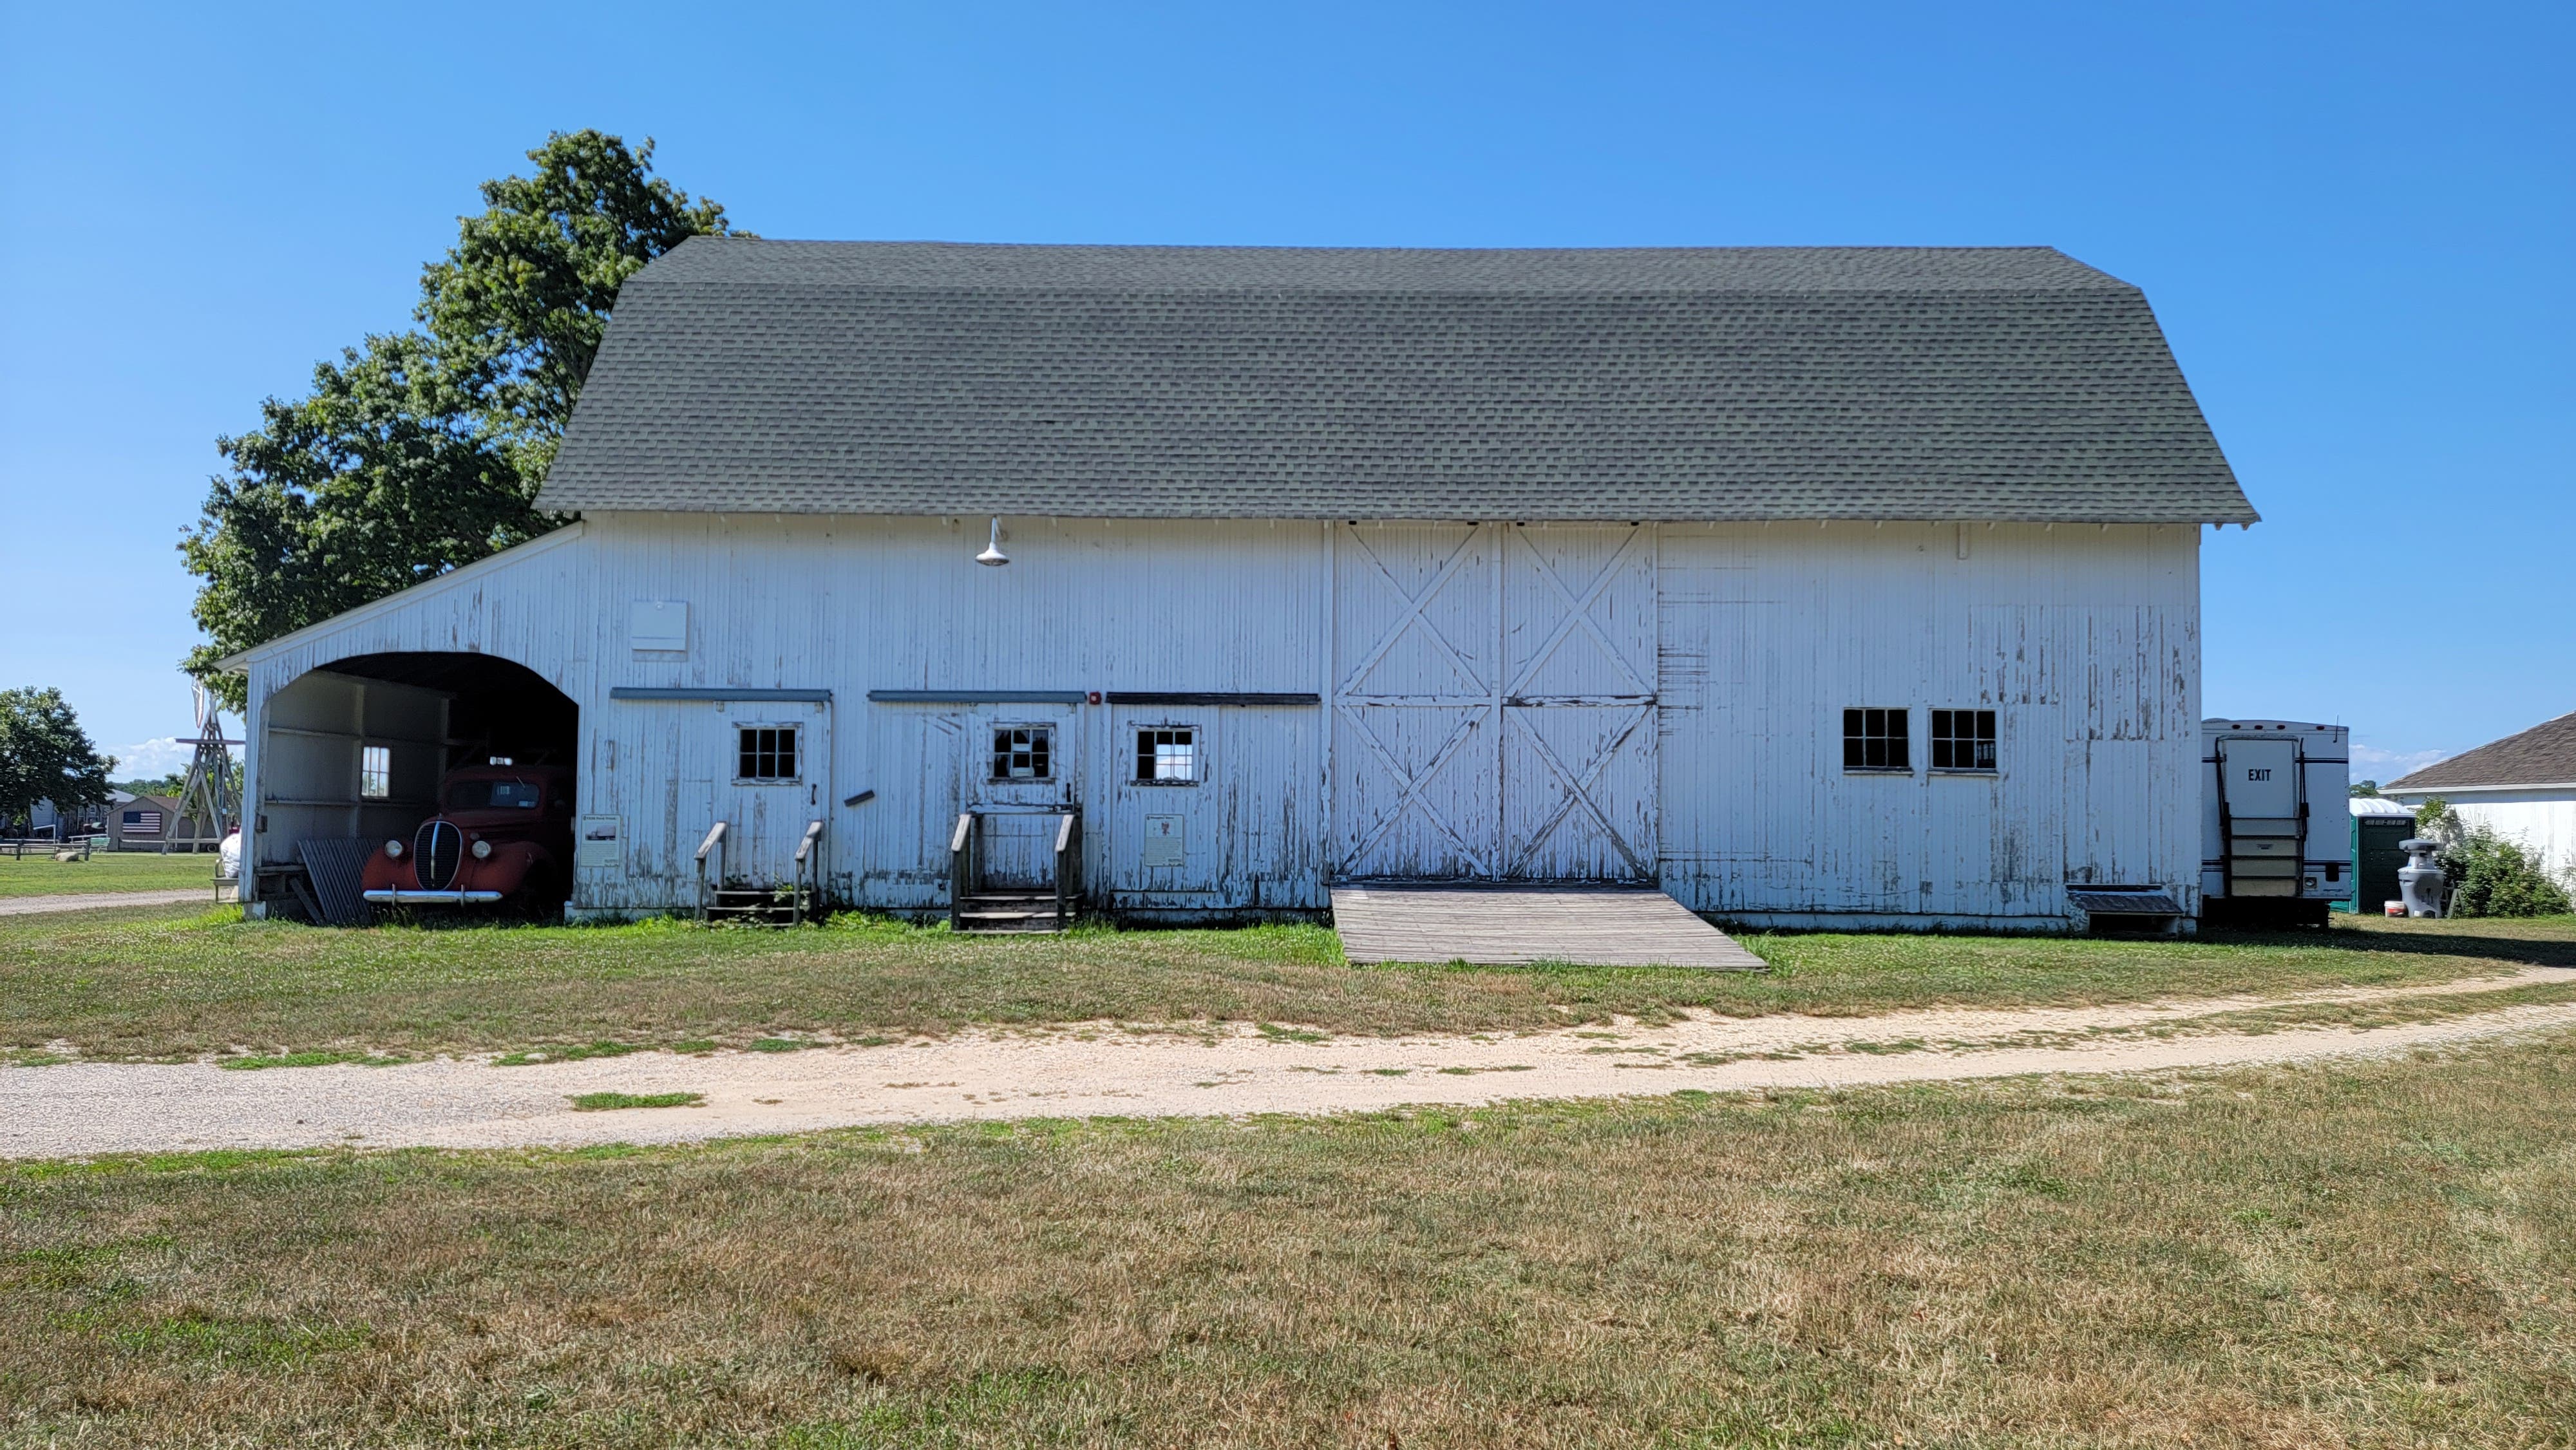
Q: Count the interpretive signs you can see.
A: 2